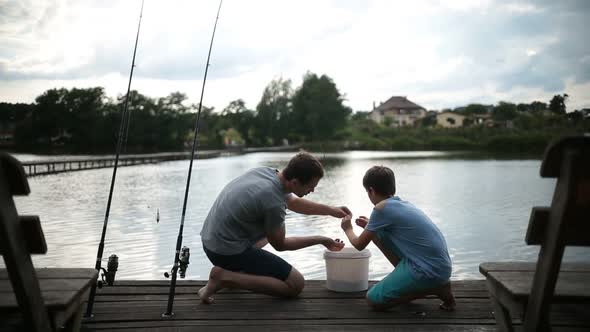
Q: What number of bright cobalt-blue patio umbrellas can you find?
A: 0